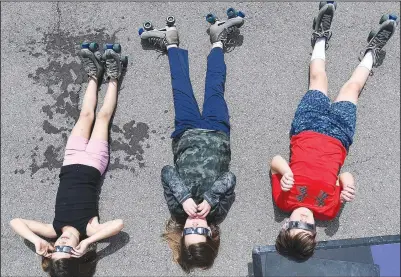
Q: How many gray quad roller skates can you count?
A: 6